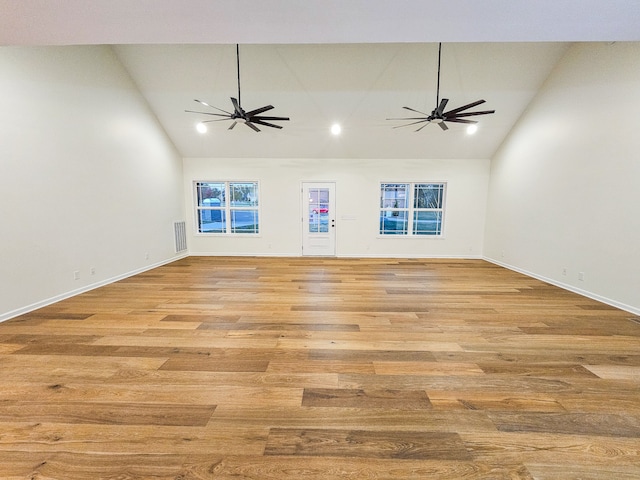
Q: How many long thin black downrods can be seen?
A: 2